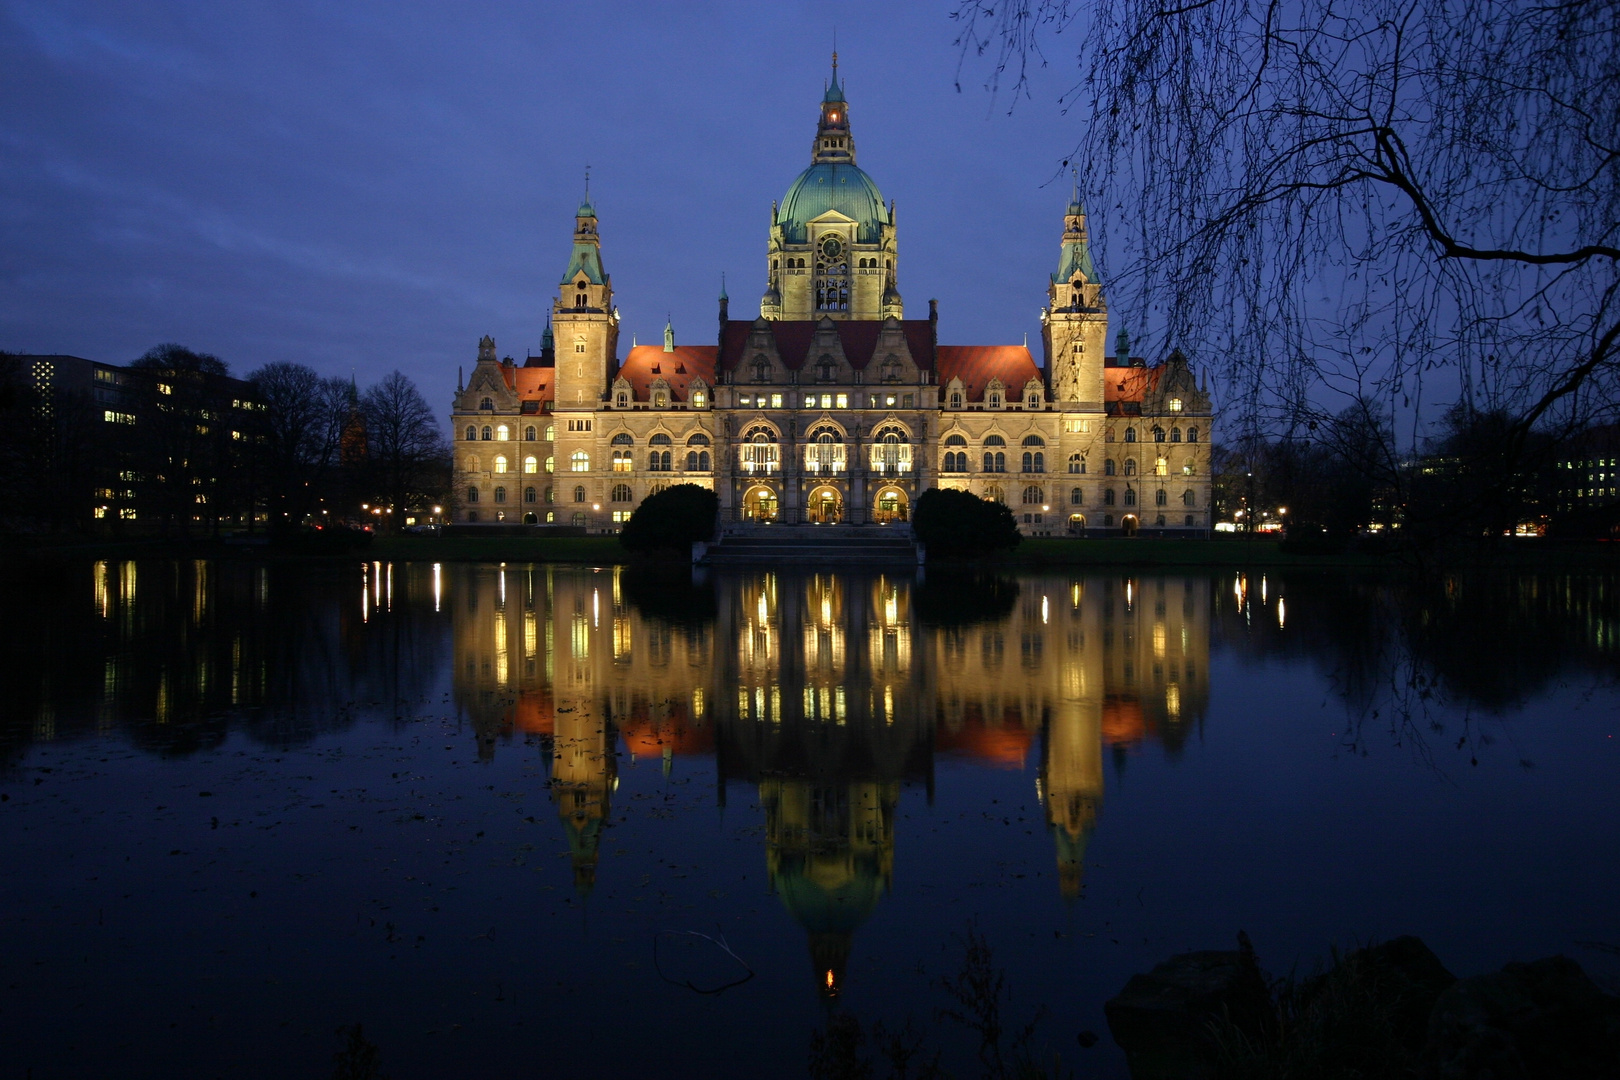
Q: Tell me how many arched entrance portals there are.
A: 3